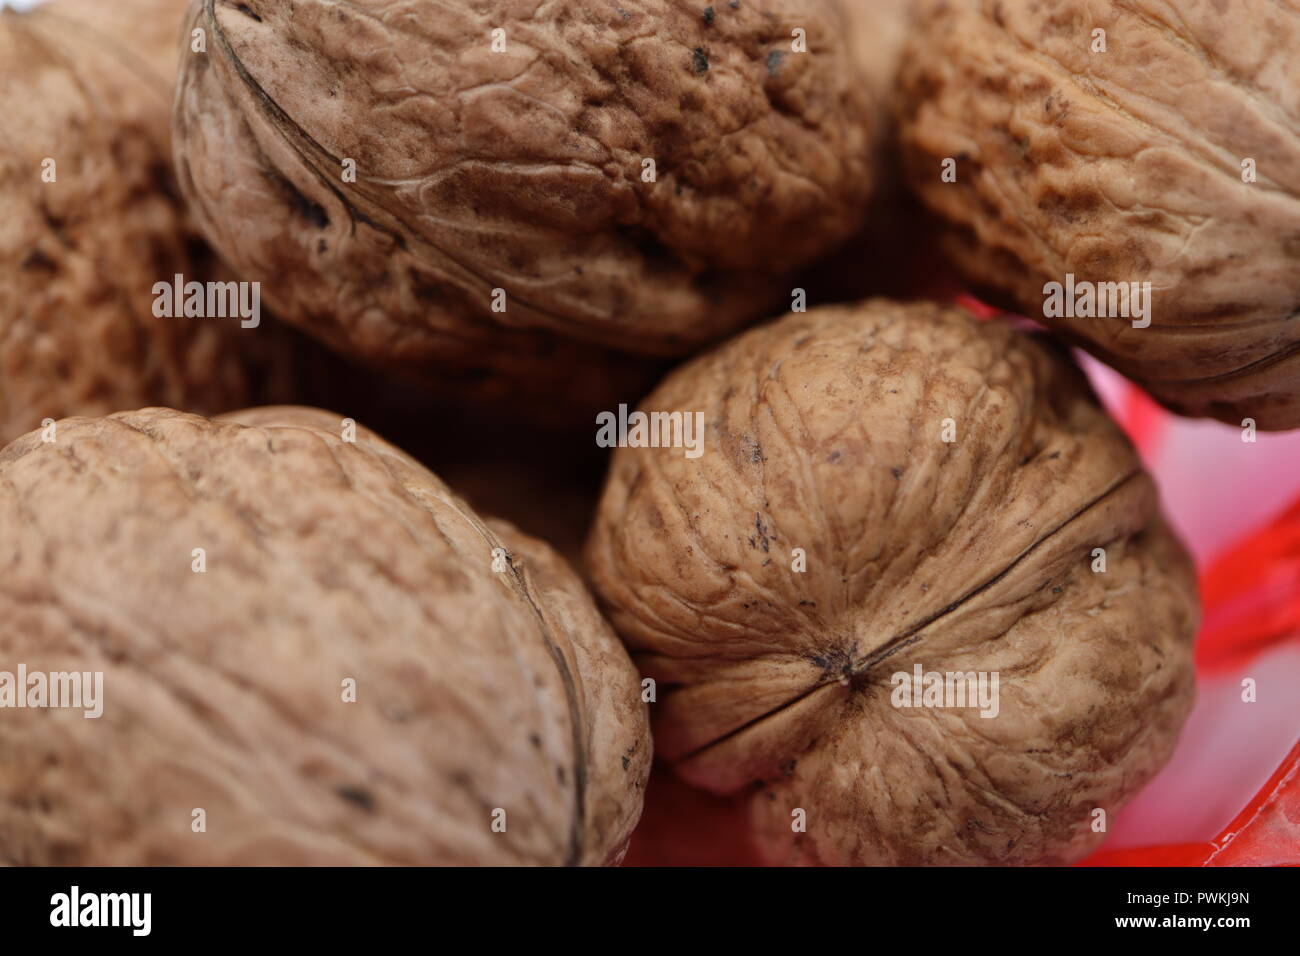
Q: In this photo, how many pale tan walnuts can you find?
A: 5